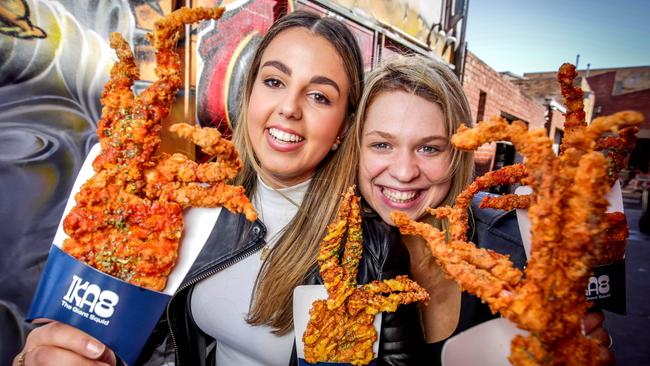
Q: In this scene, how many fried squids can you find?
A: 4